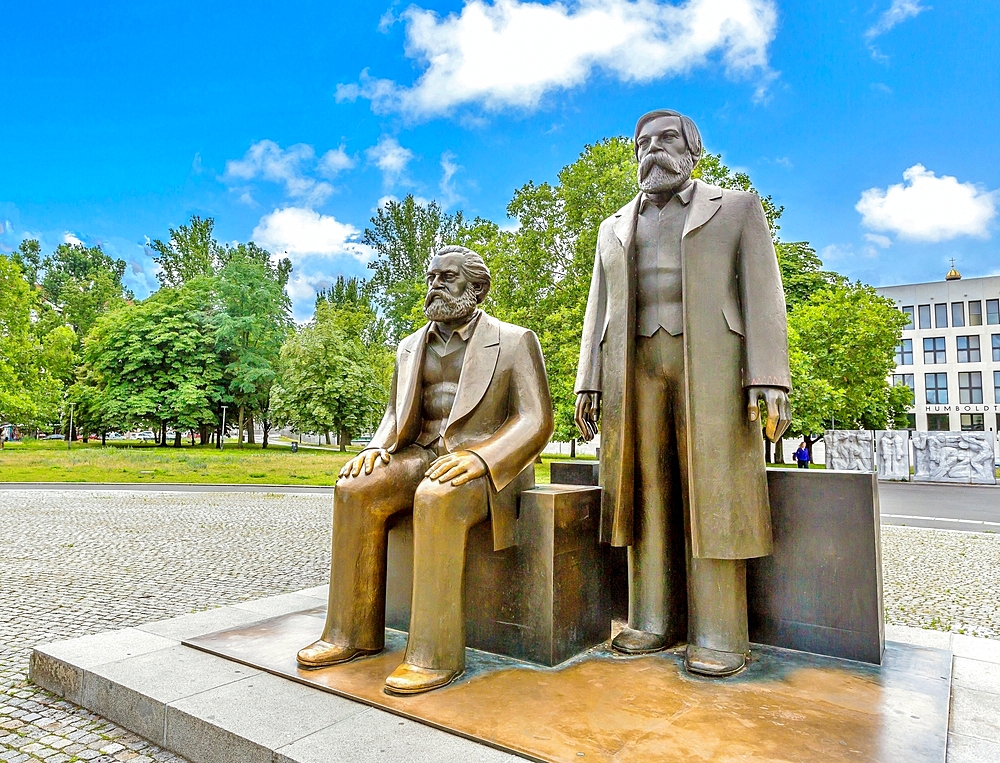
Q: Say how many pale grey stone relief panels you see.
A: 3